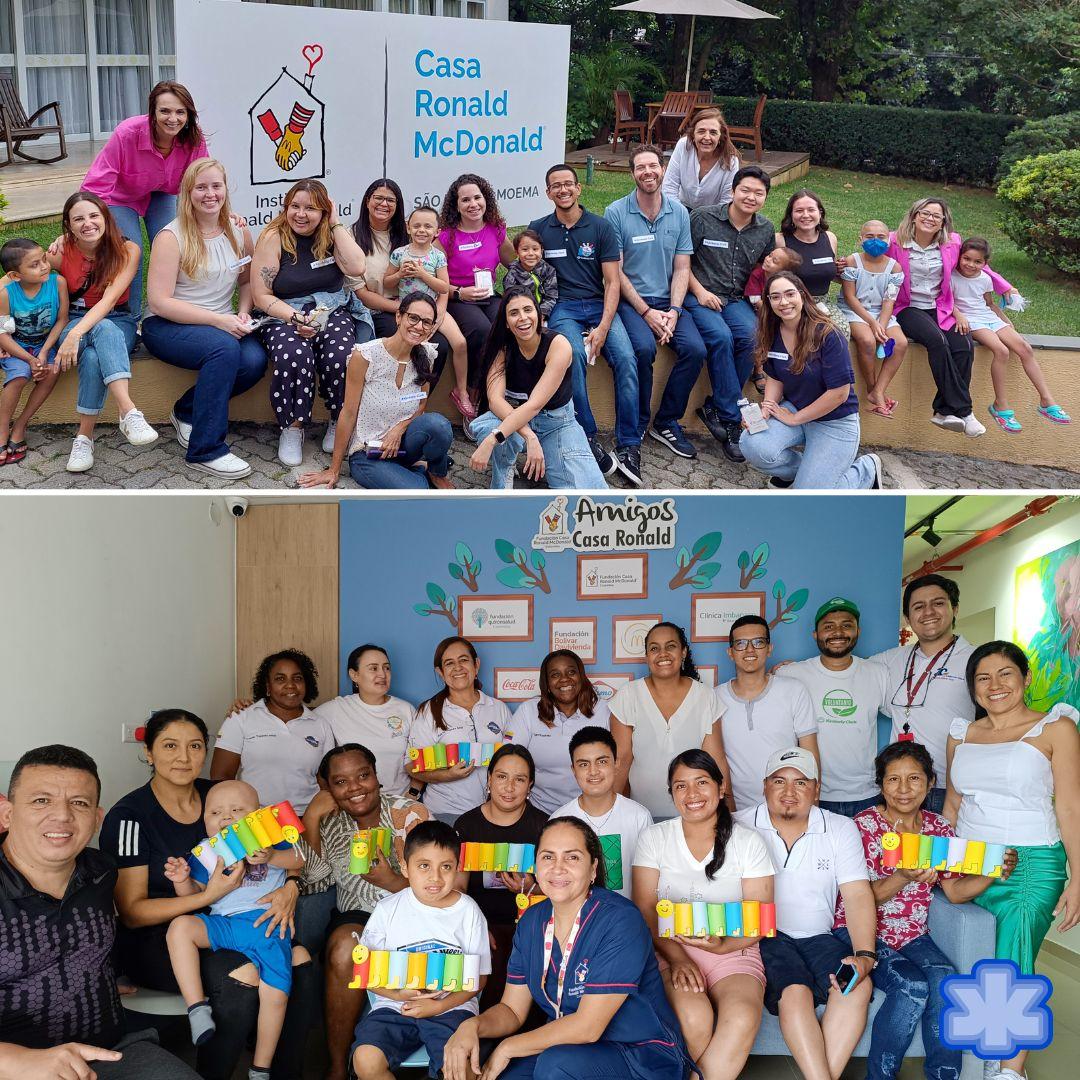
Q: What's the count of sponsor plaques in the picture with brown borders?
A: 8